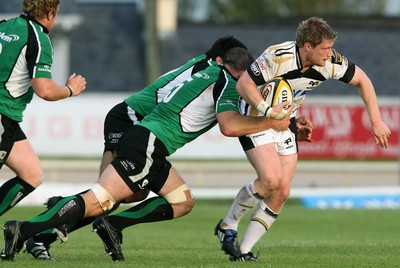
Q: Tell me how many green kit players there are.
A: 3